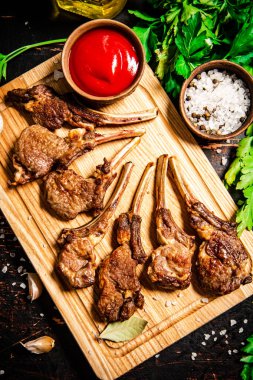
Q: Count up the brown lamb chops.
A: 7